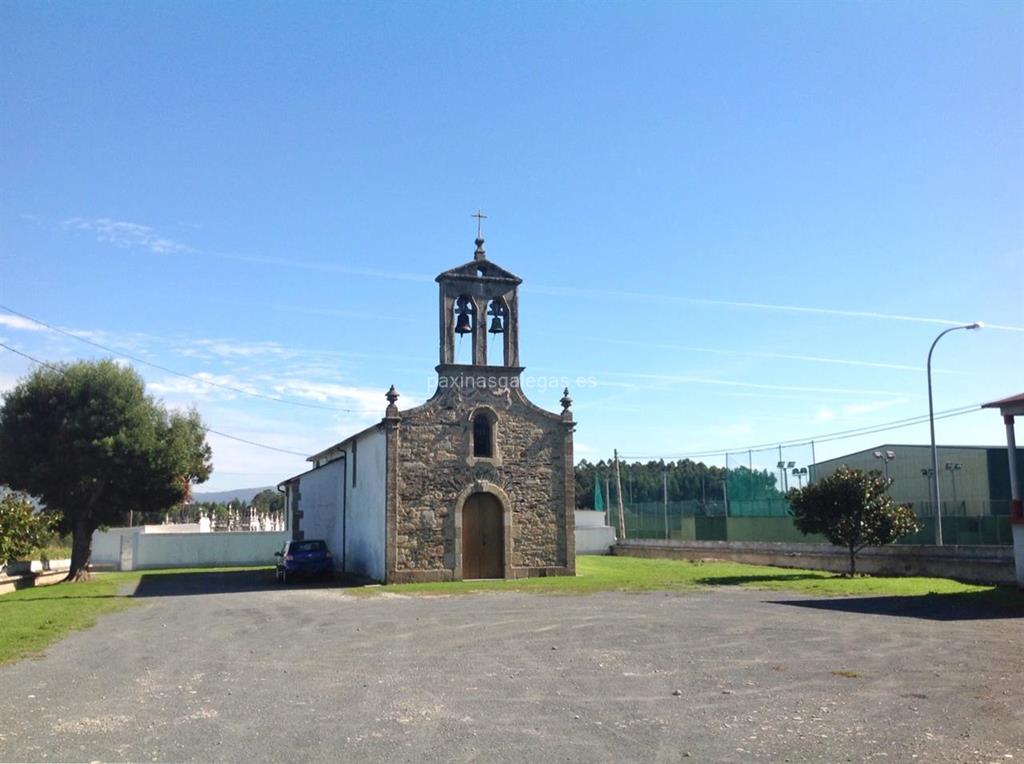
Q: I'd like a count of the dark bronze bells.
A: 2